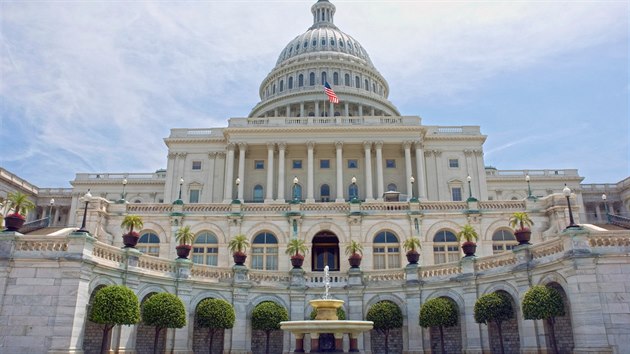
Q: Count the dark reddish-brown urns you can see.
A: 9